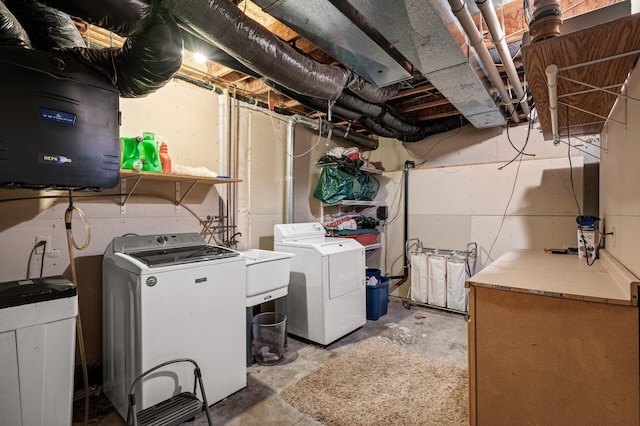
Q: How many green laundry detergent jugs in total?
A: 2